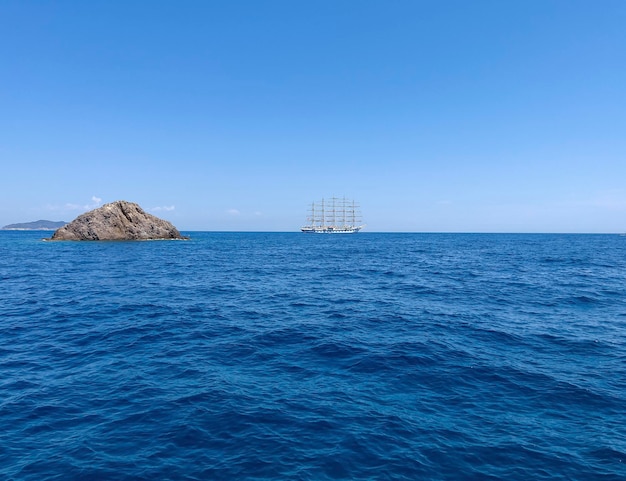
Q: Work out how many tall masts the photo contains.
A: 5